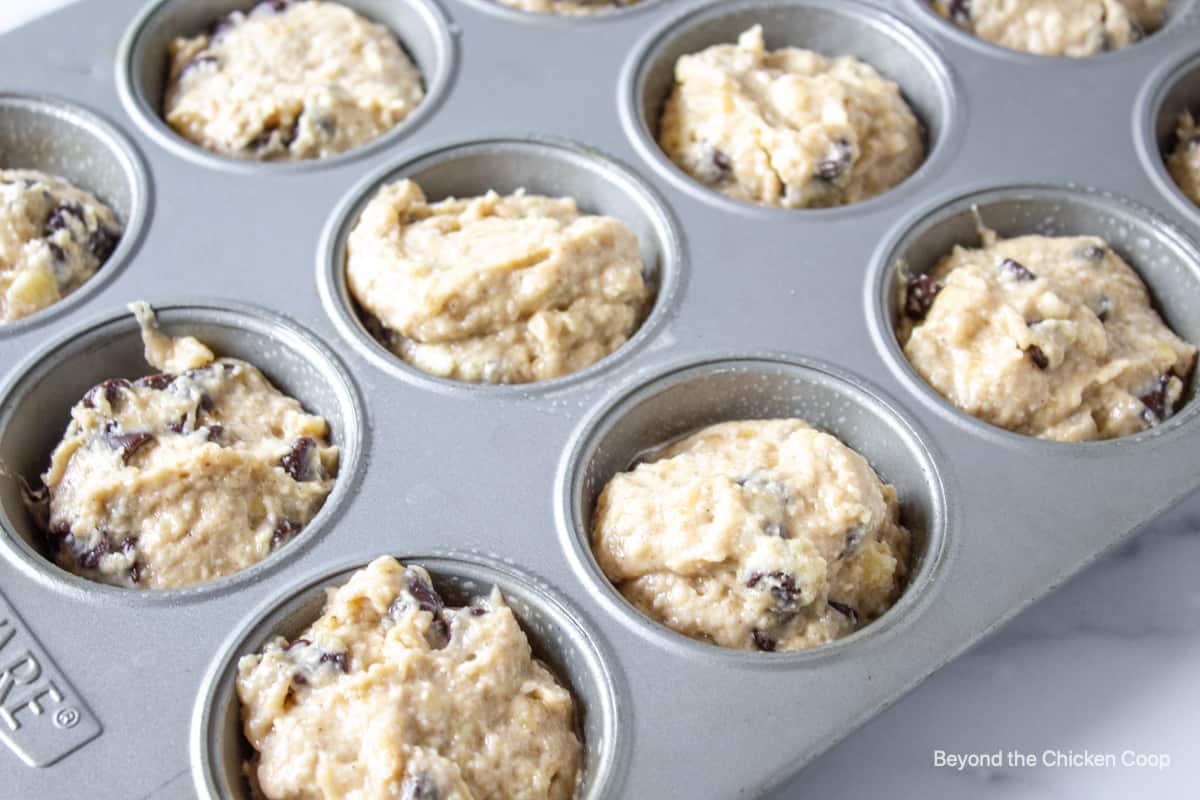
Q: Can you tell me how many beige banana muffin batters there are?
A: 11